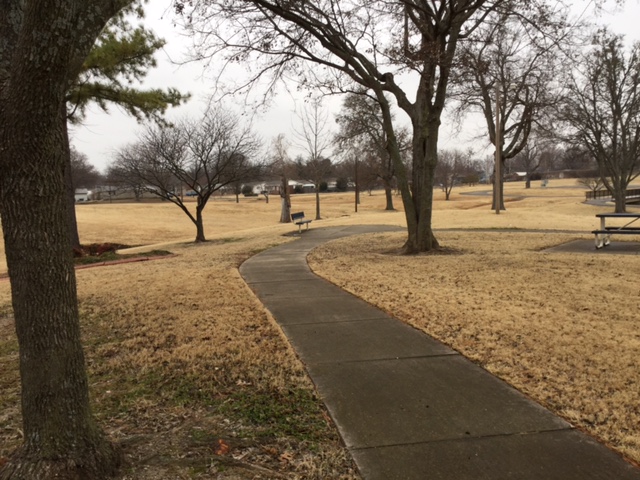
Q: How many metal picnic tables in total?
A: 1